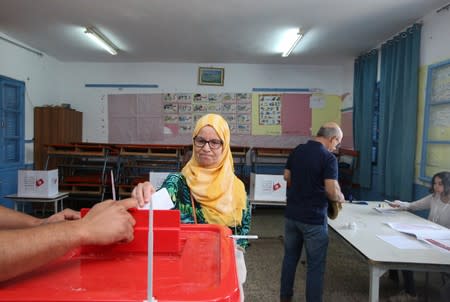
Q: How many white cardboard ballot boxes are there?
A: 3